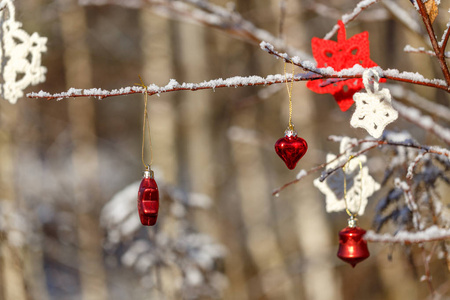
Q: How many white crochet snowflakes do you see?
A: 3